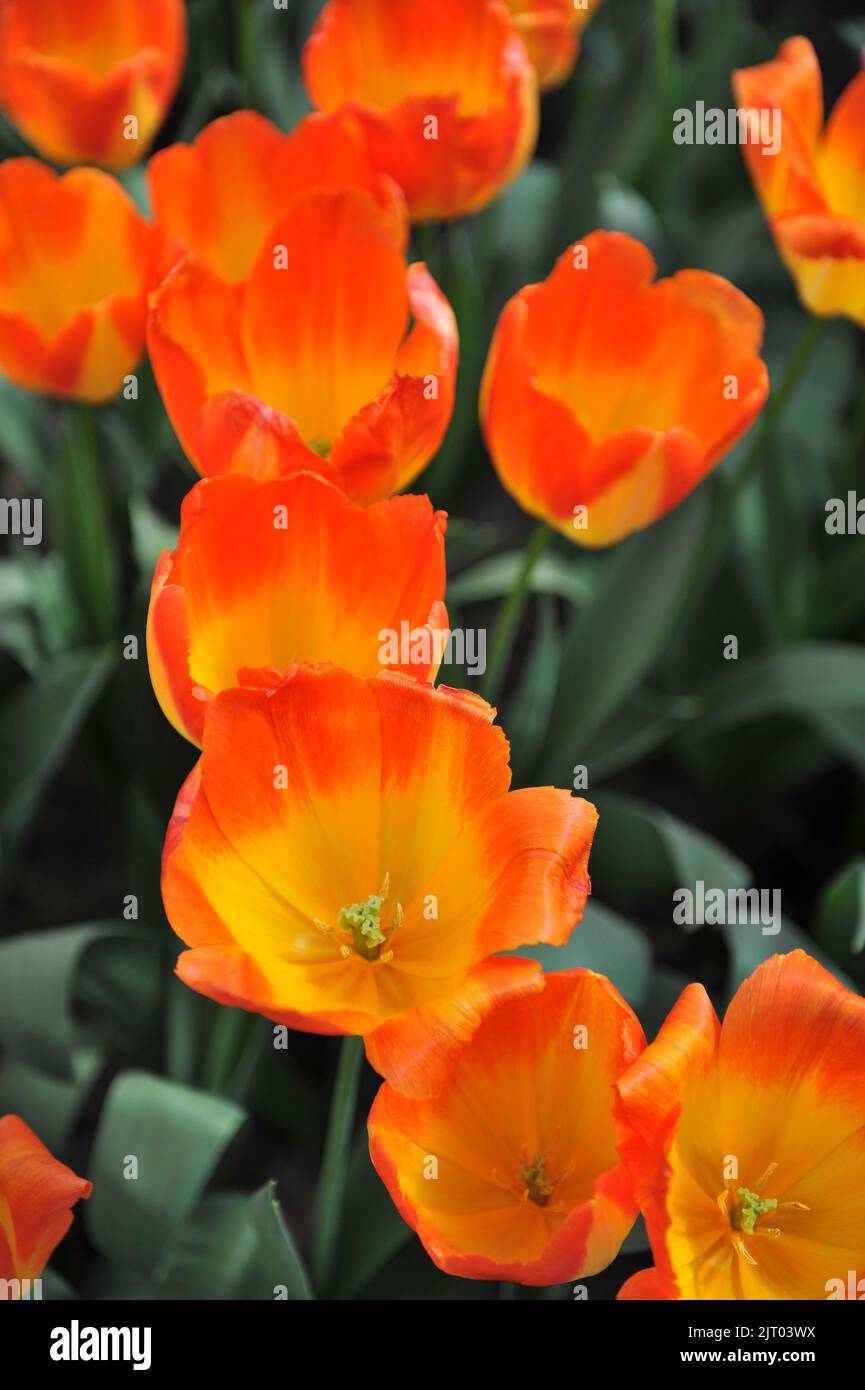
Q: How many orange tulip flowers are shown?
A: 13